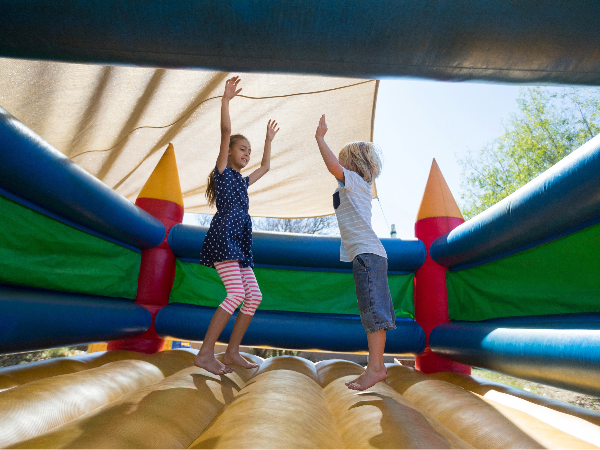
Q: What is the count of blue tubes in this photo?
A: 7